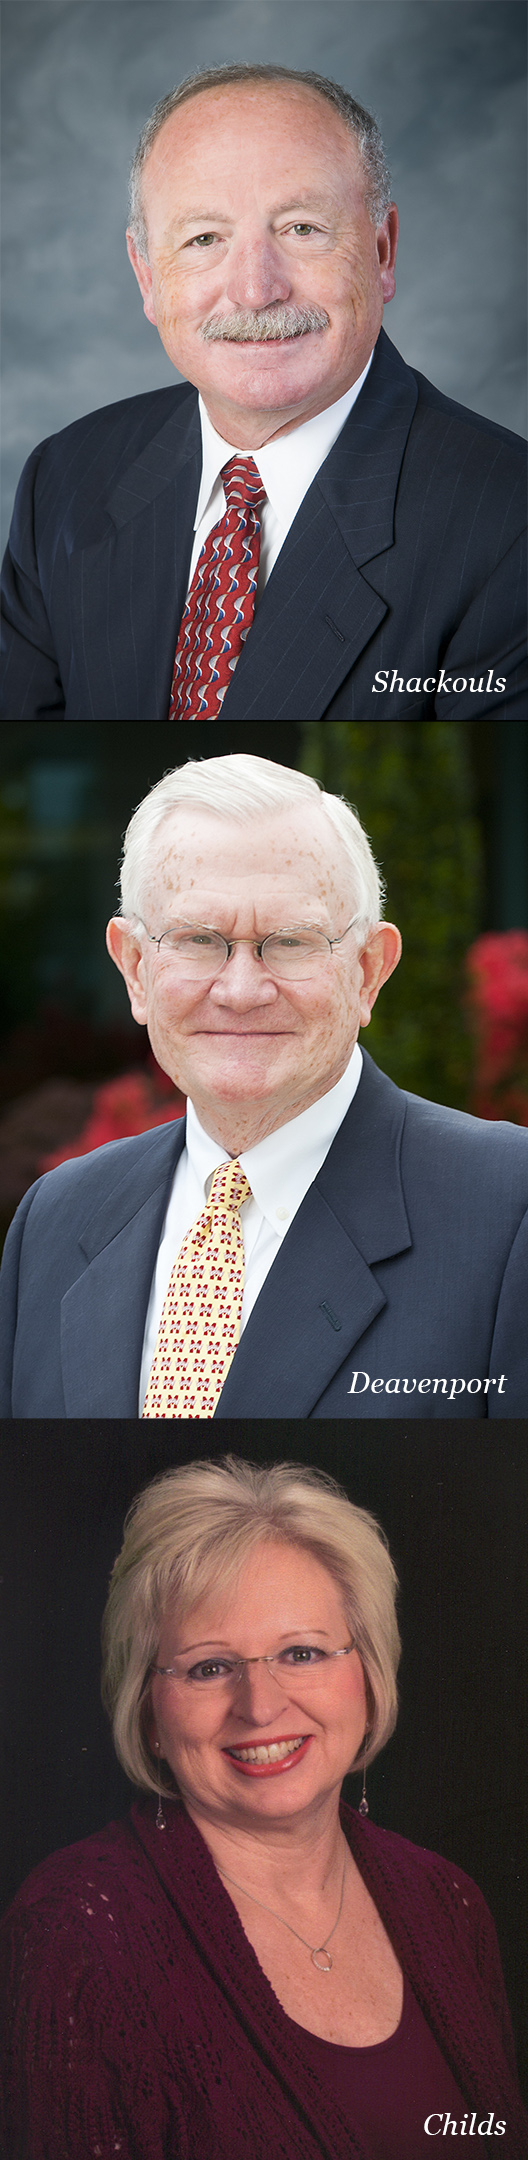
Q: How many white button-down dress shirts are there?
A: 2